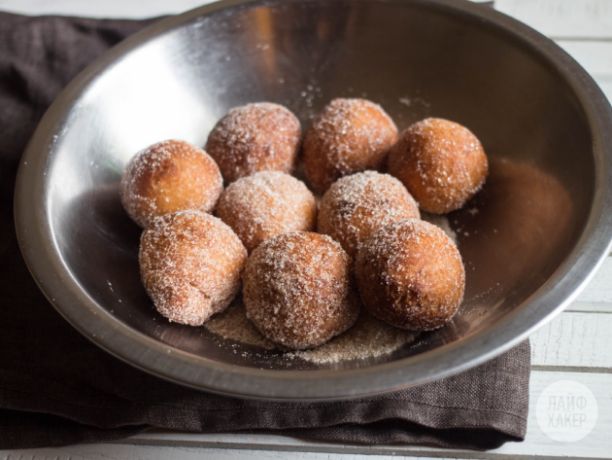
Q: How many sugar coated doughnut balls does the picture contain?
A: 9